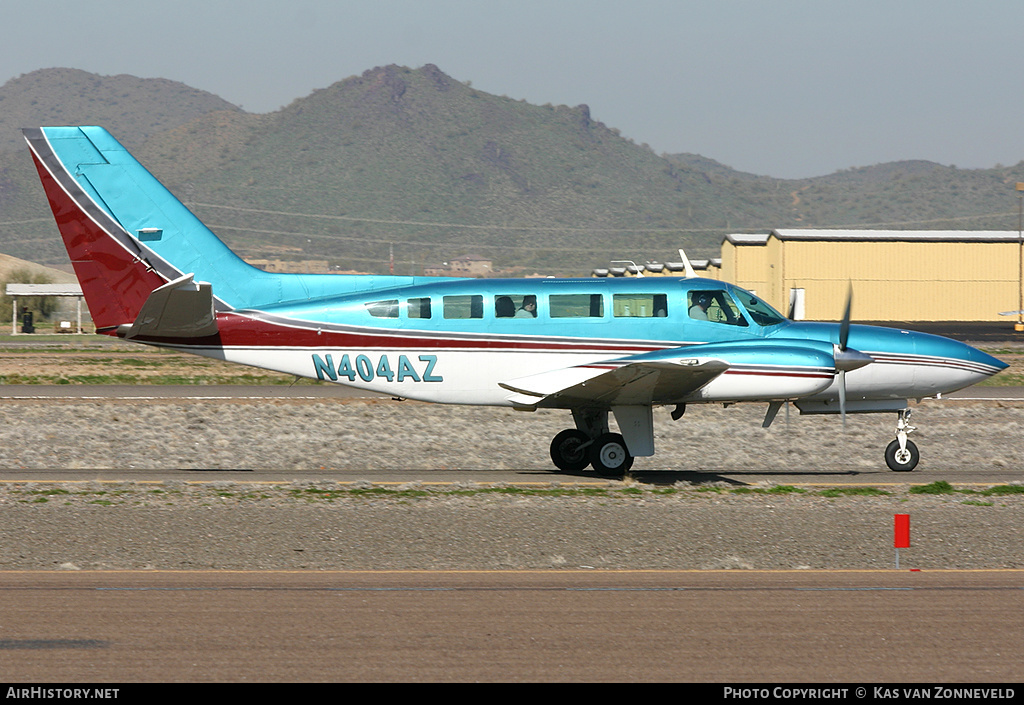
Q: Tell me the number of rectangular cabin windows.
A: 5